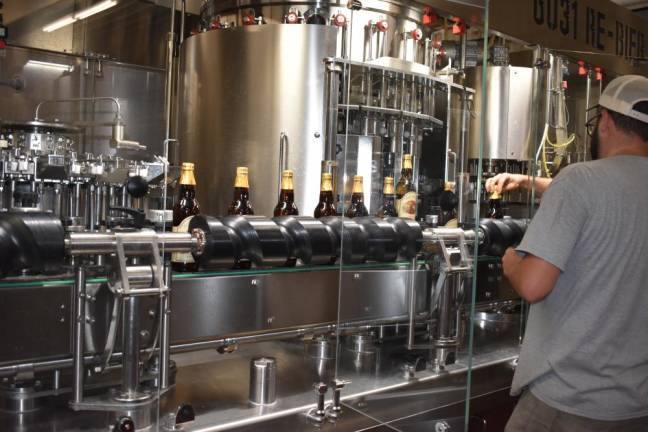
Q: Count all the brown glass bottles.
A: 9